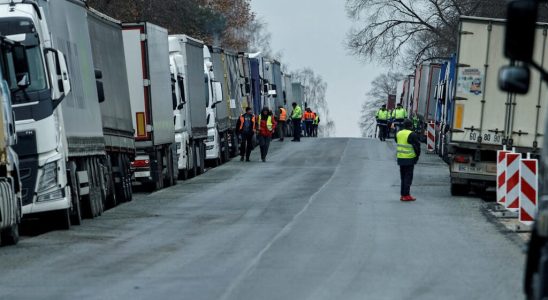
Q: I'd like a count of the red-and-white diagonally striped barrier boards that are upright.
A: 4